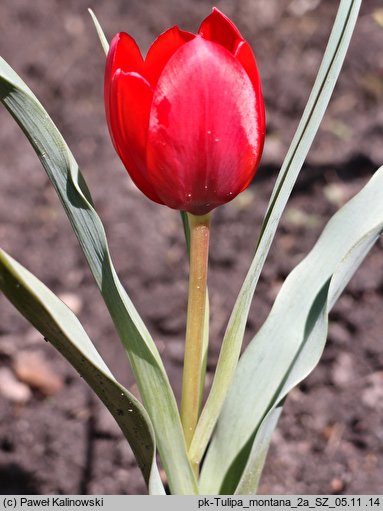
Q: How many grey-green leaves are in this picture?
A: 5